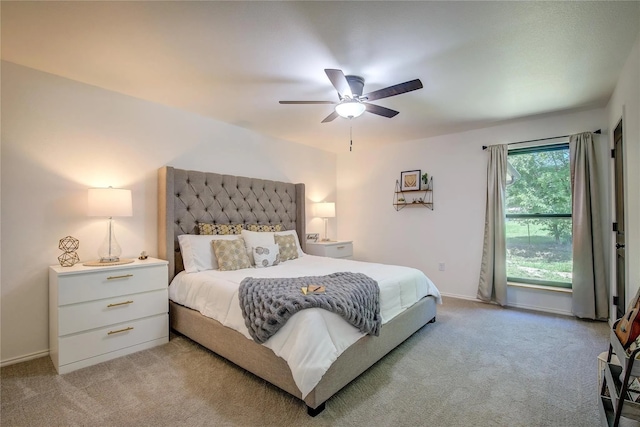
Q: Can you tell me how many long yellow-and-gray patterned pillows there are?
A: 2